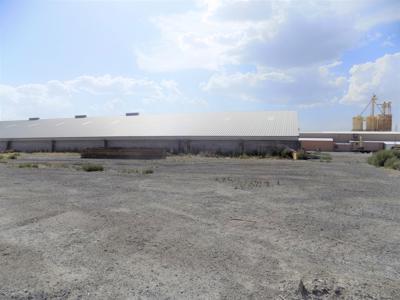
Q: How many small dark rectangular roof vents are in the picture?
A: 3